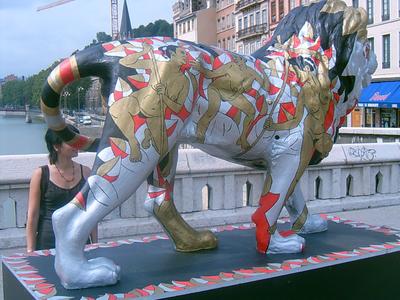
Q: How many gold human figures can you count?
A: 3